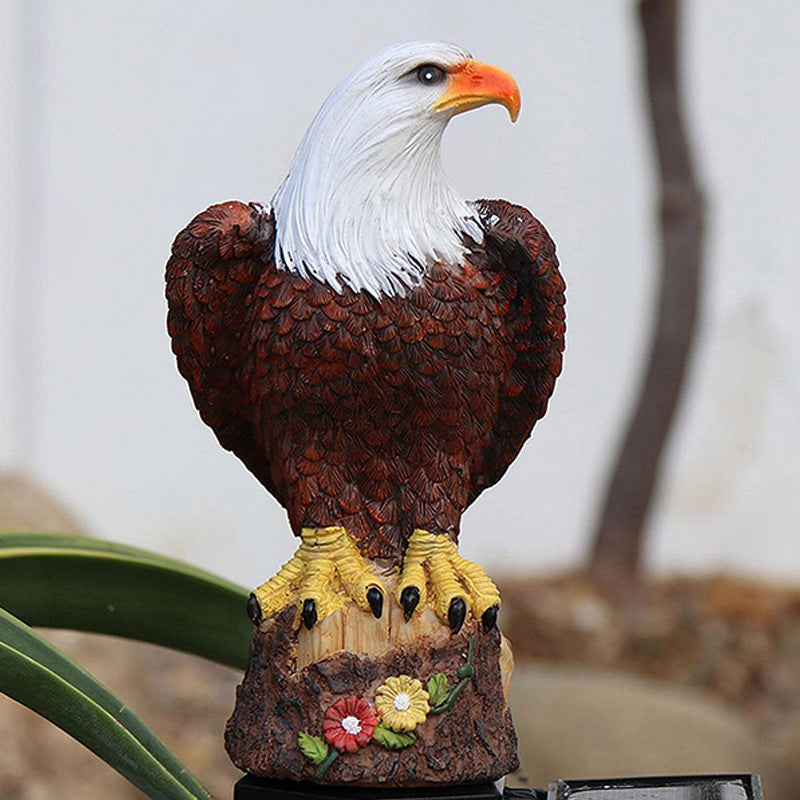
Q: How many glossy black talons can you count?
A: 6